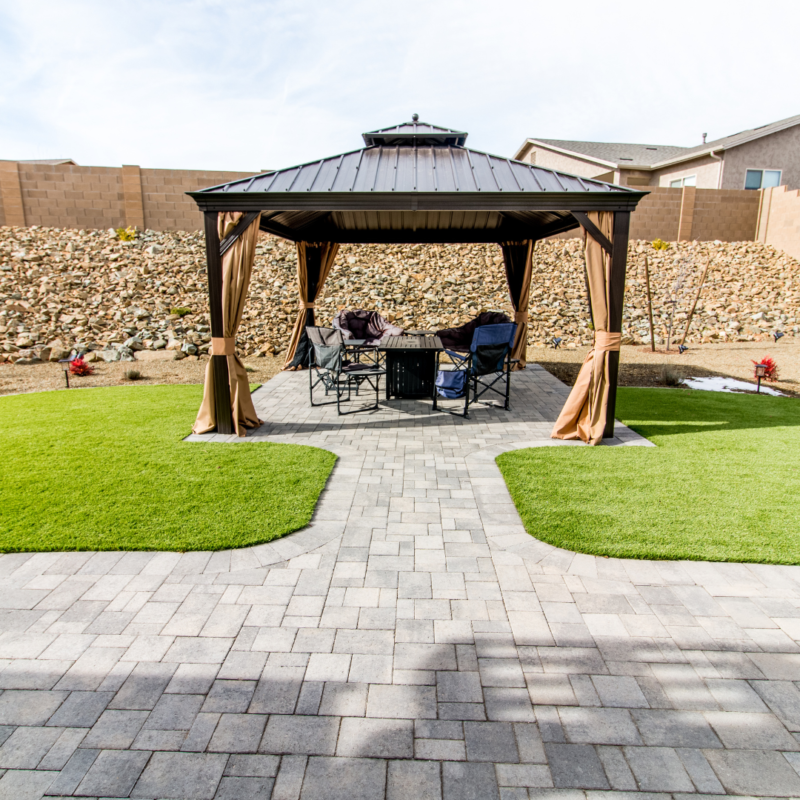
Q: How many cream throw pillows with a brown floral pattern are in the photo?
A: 0